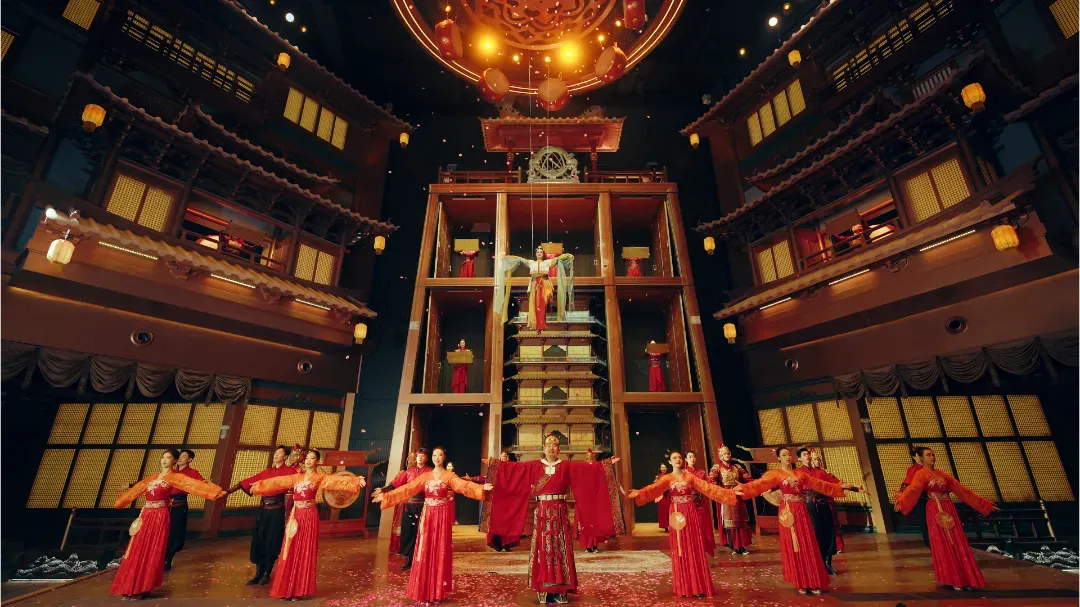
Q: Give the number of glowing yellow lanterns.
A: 12